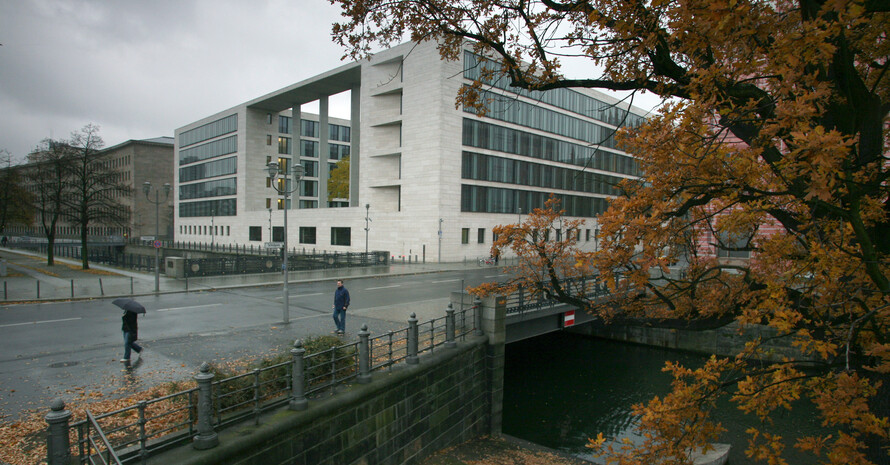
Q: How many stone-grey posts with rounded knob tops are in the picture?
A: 7